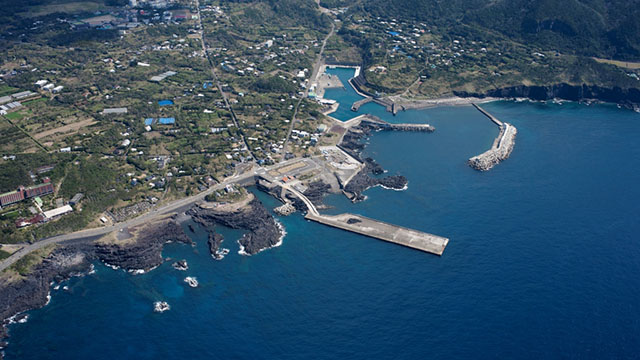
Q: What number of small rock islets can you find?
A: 3